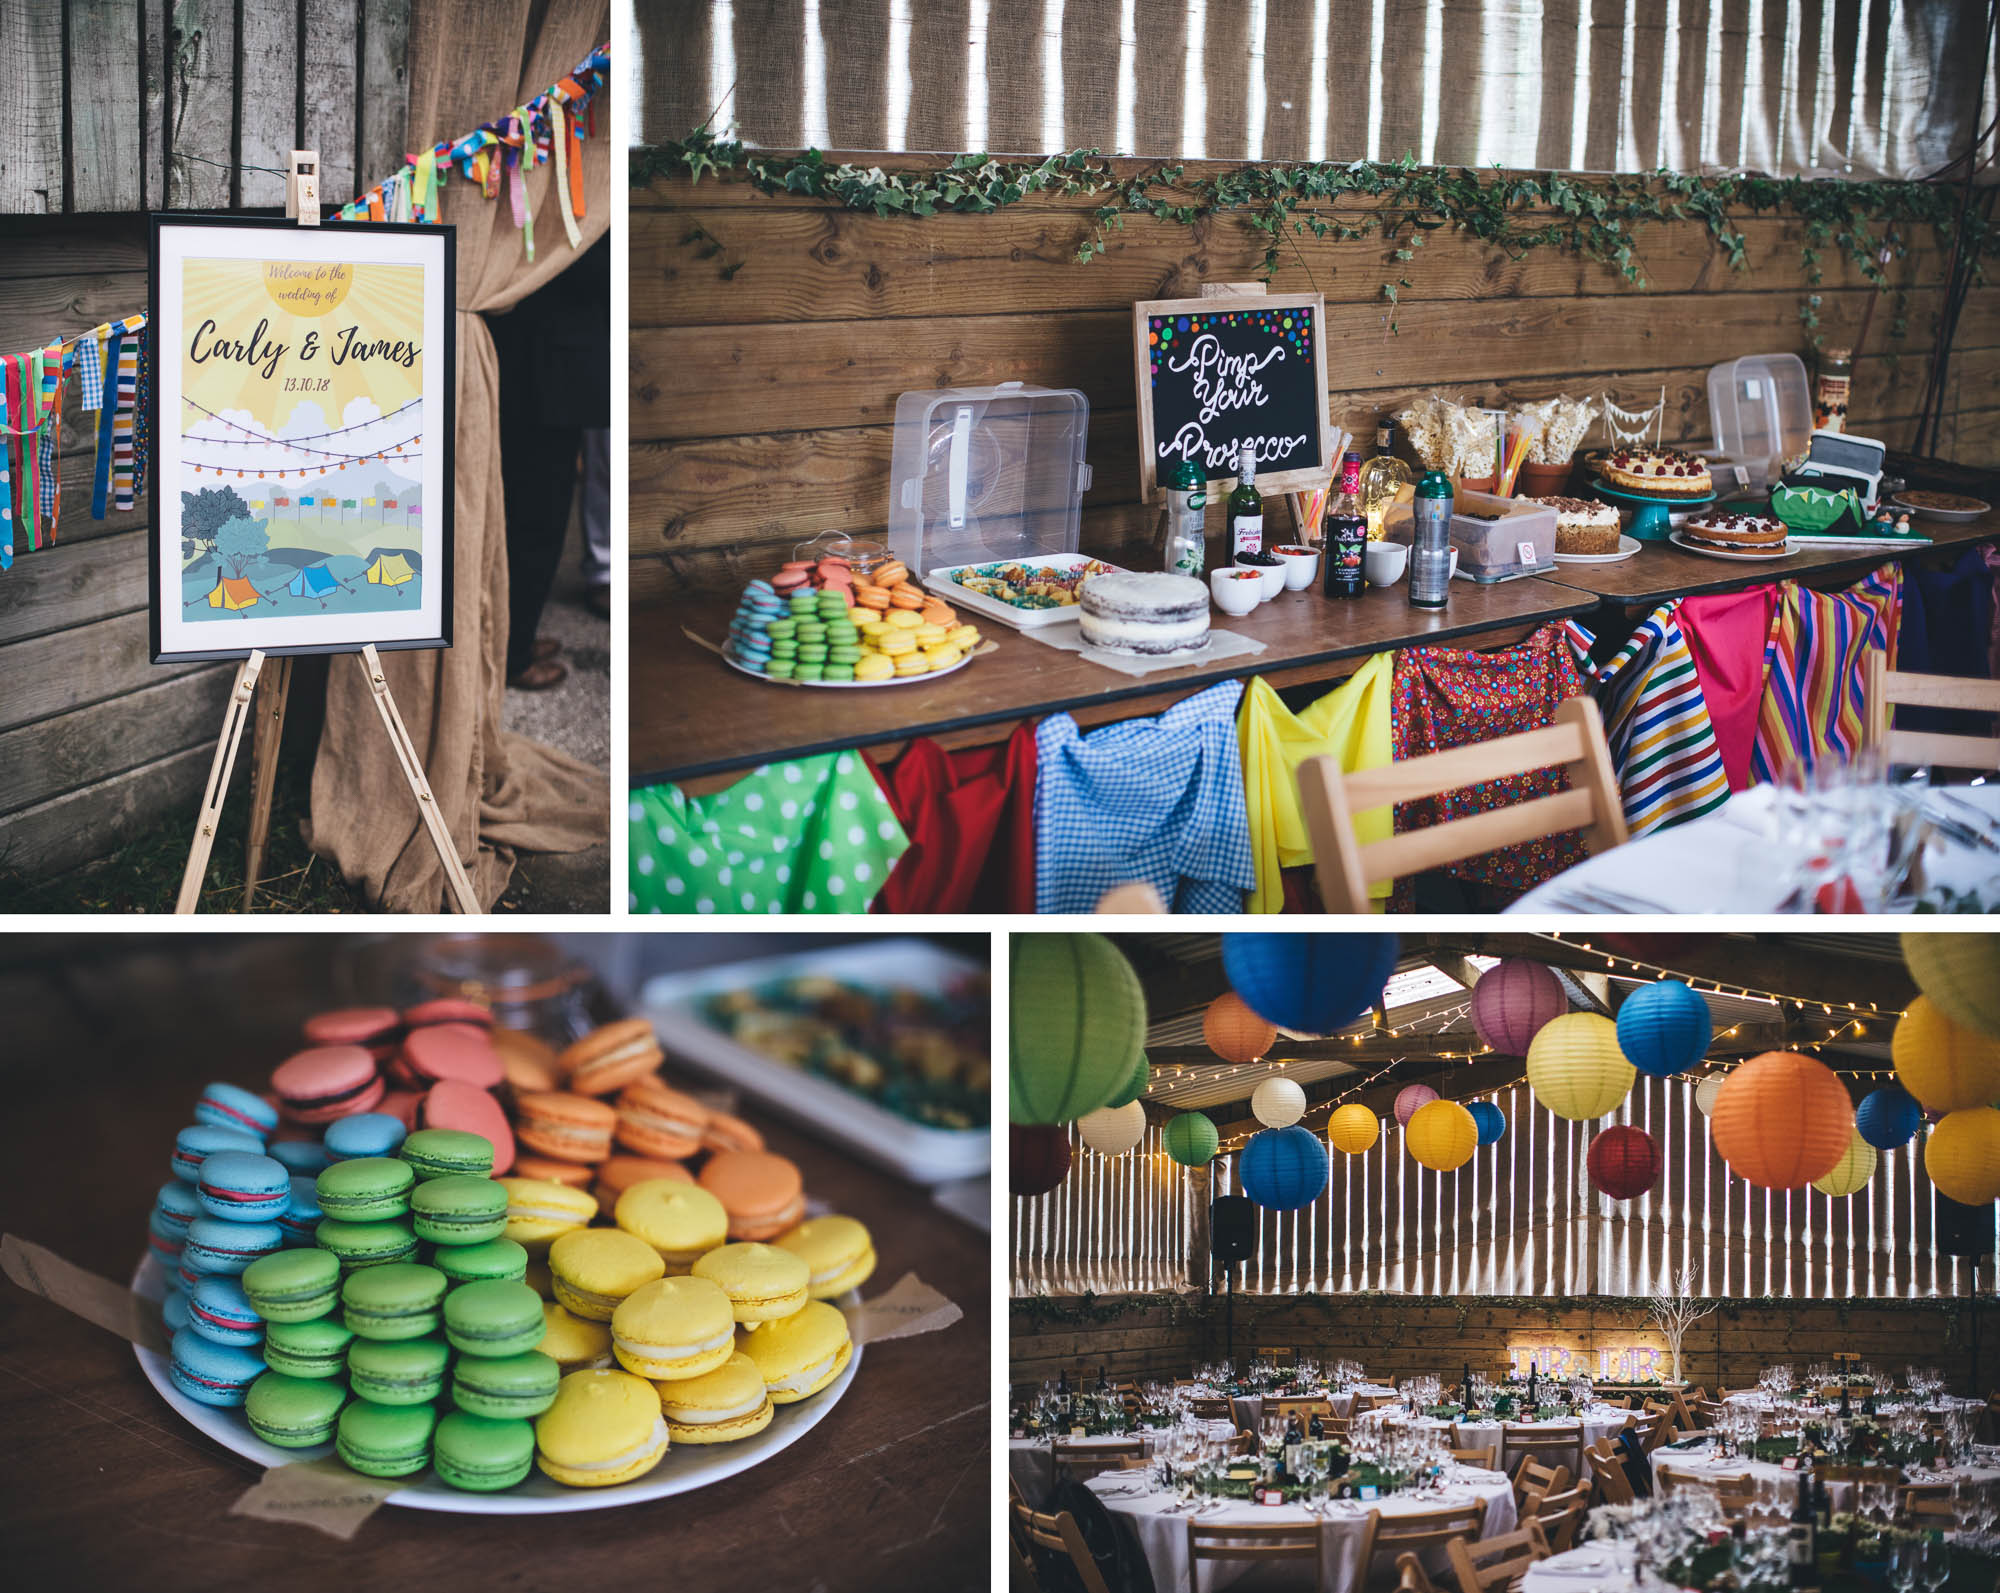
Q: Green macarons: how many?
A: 14